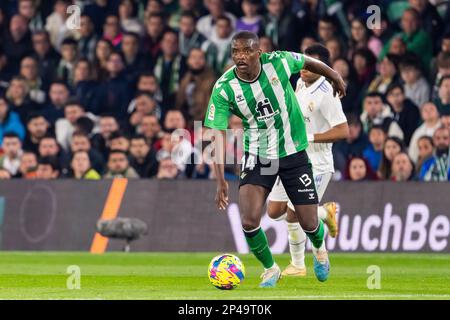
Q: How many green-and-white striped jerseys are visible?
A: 1